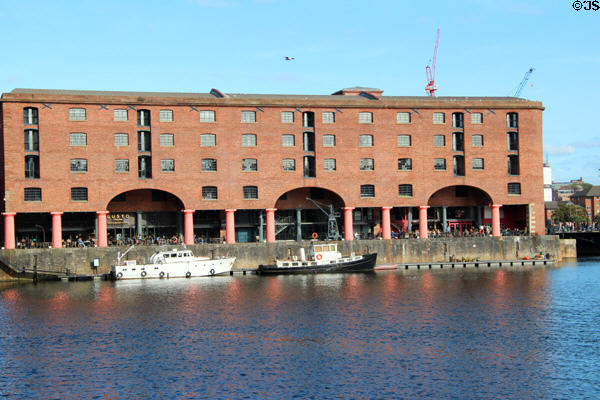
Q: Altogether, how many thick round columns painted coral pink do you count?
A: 10